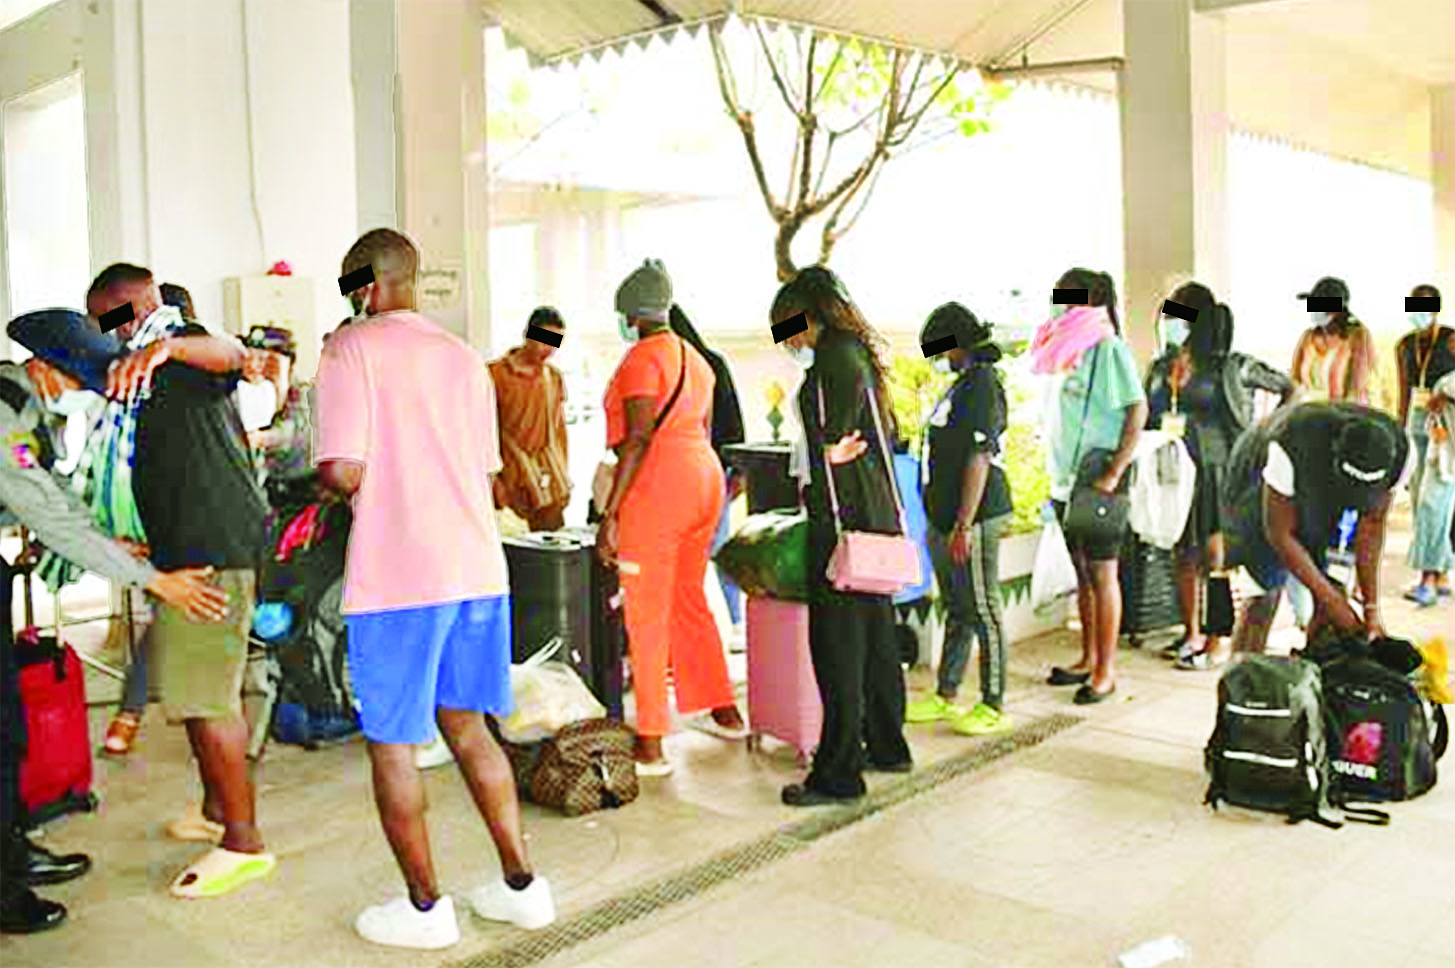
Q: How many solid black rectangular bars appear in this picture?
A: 9